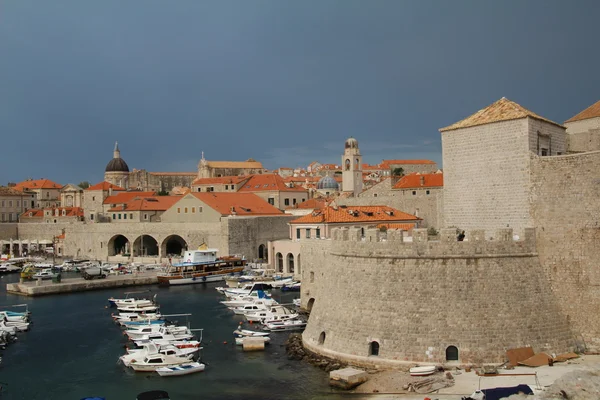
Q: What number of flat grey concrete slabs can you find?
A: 2